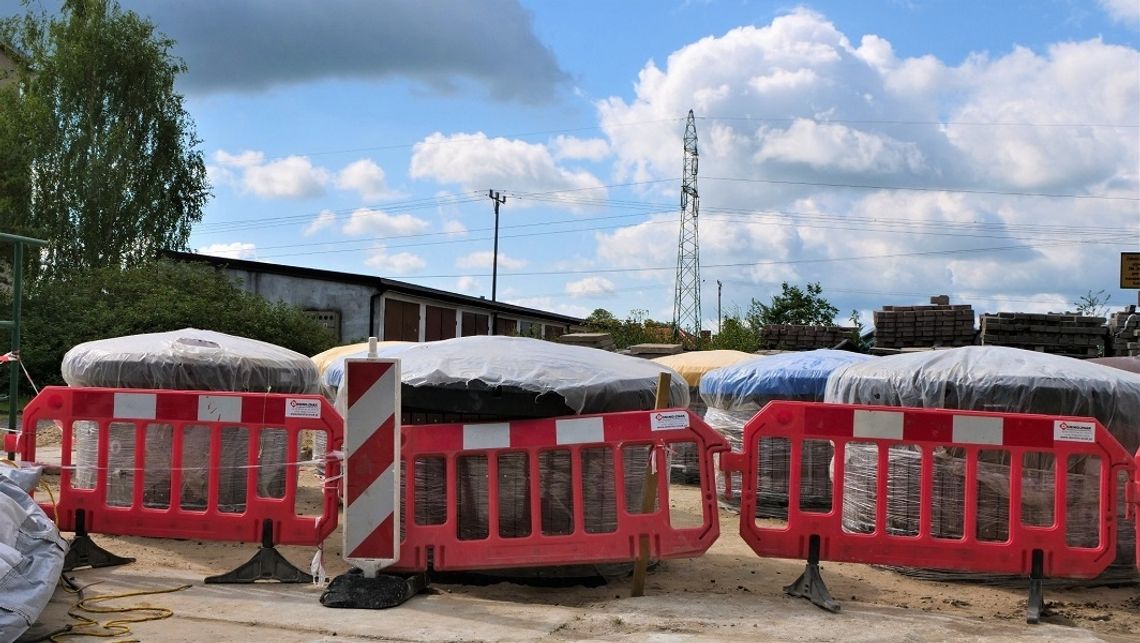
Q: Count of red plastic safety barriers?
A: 3